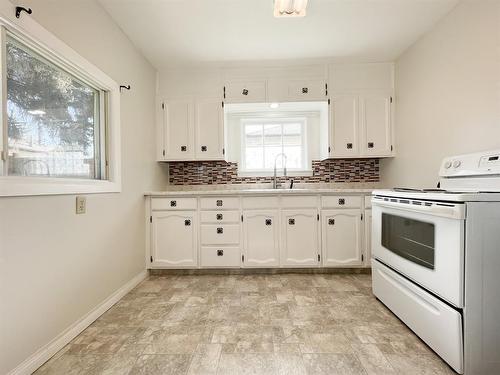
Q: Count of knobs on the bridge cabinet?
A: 2